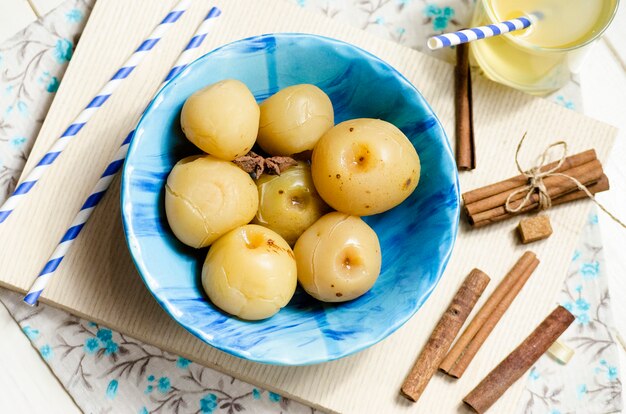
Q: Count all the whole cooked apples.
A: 7